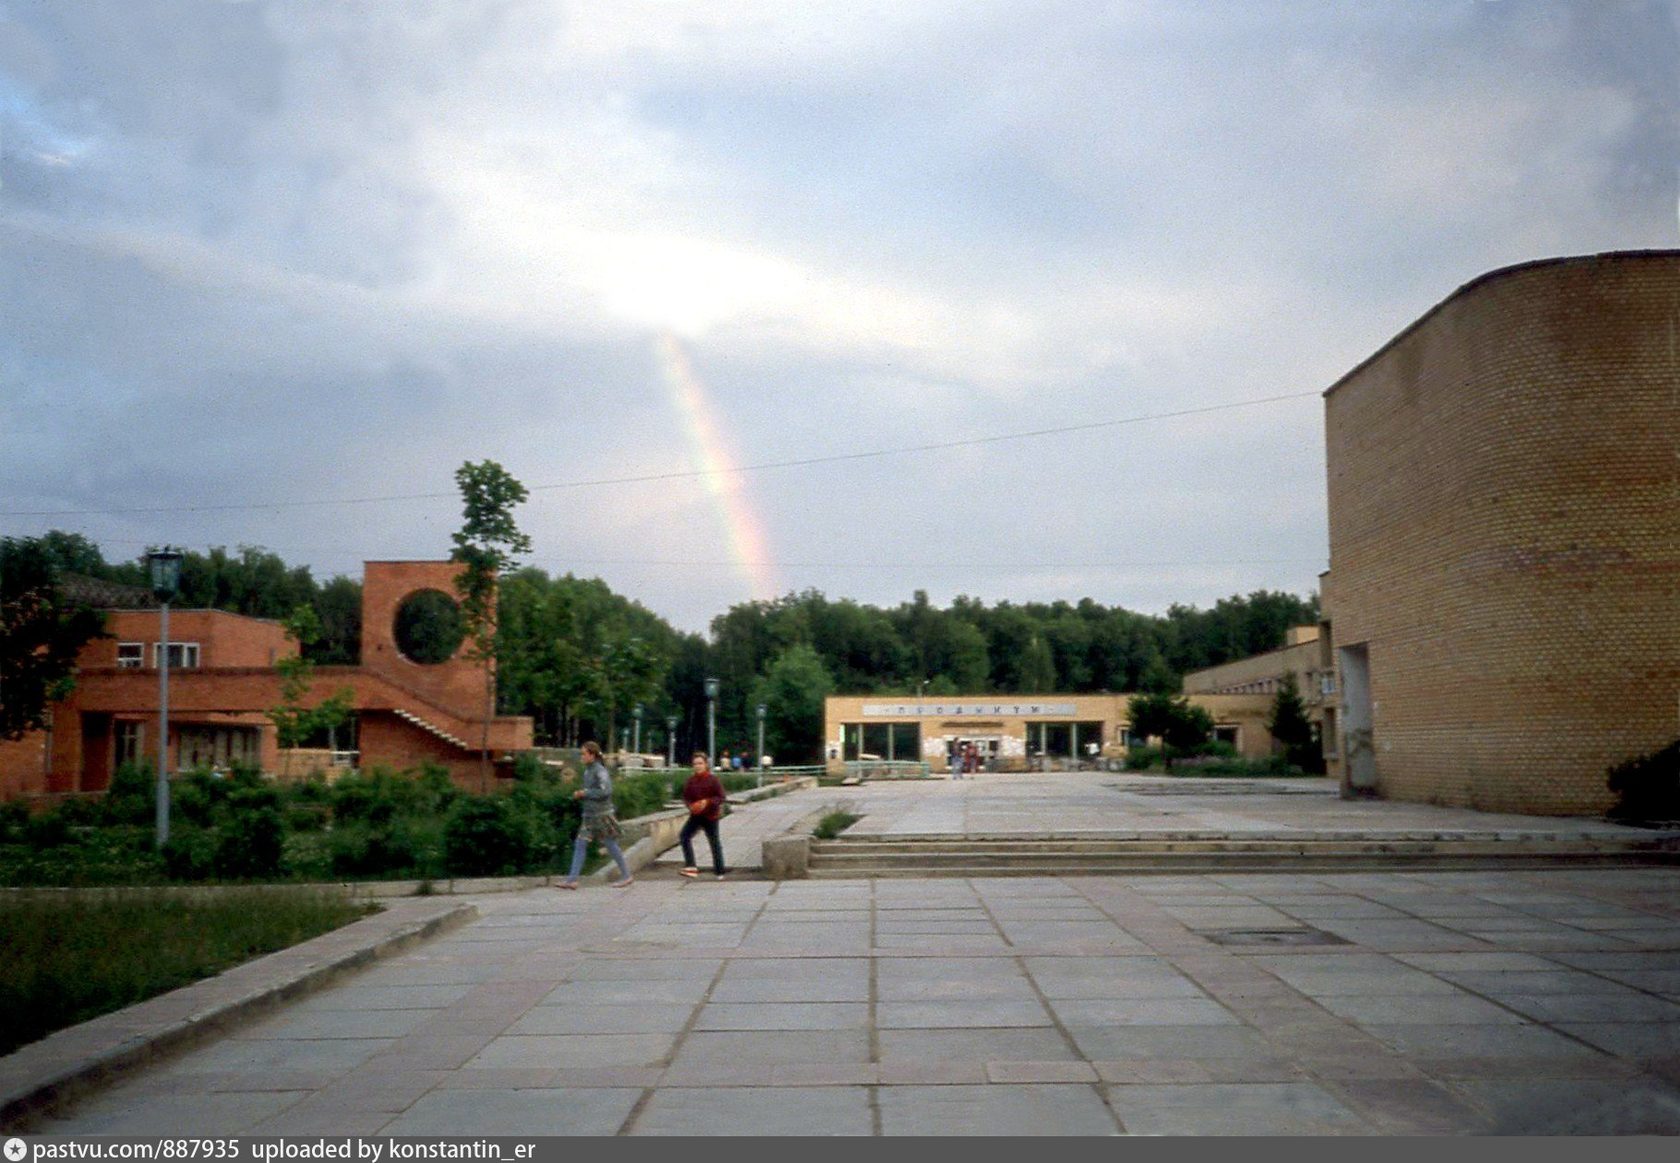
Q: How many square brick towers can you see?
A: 1